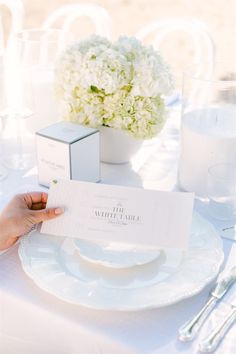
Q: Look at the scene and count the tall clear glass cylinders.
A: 2